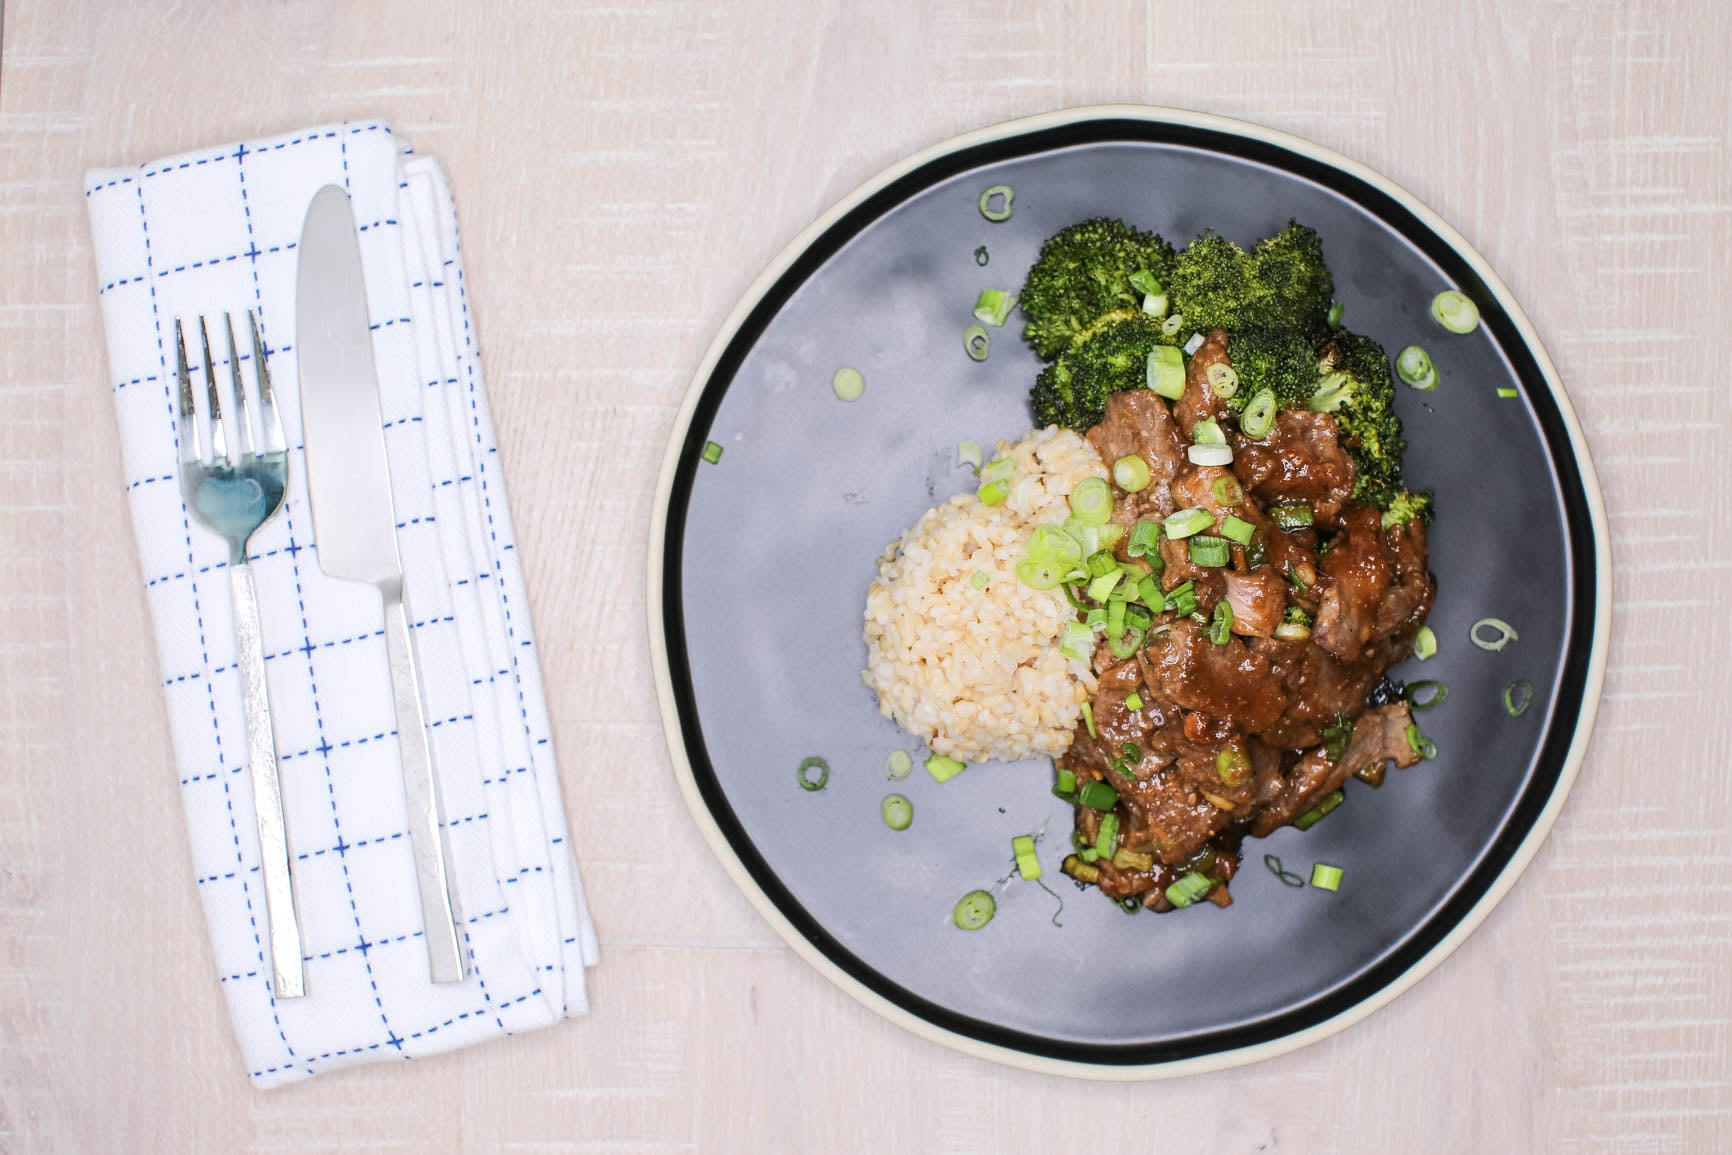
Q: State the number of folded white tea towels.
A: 1